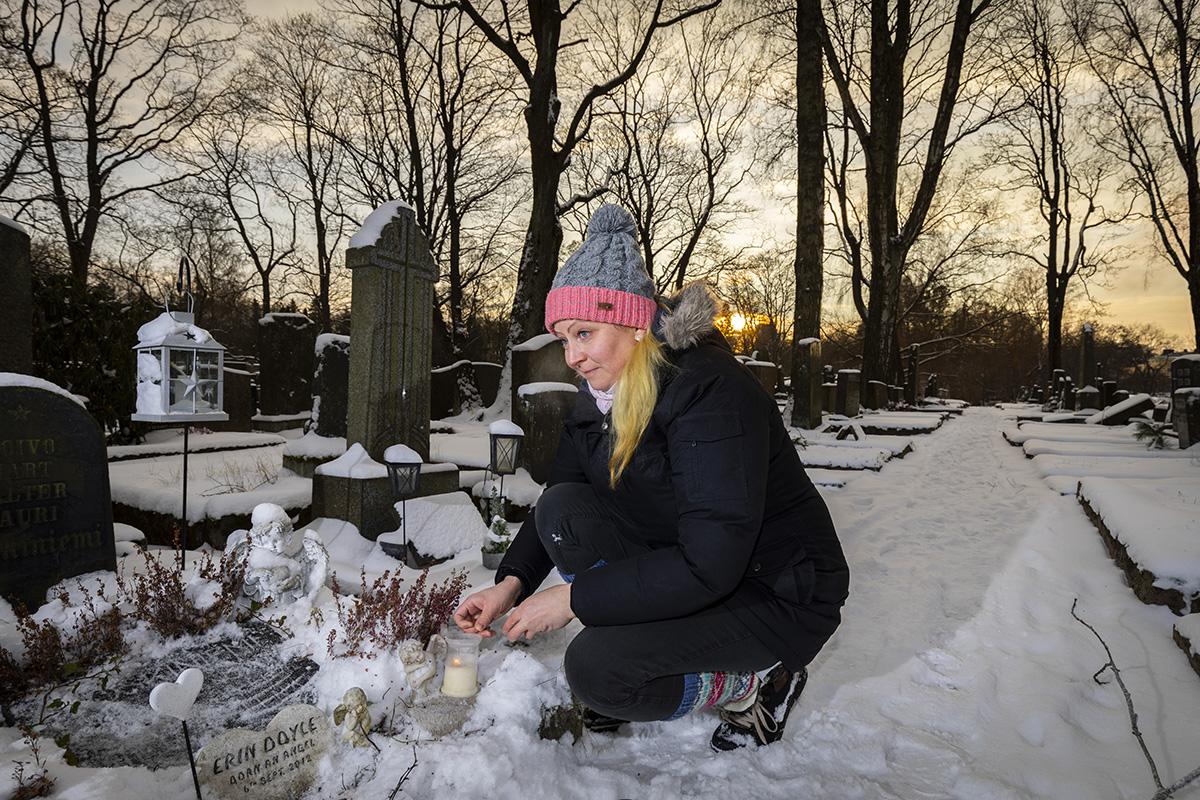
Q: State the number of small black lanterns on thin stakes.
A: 2